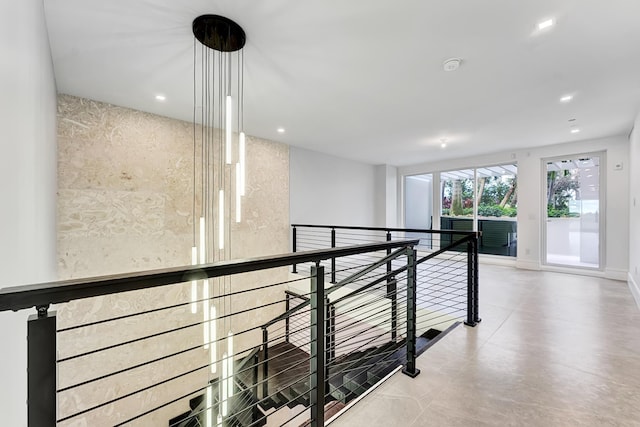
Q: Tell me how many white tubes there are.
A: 12